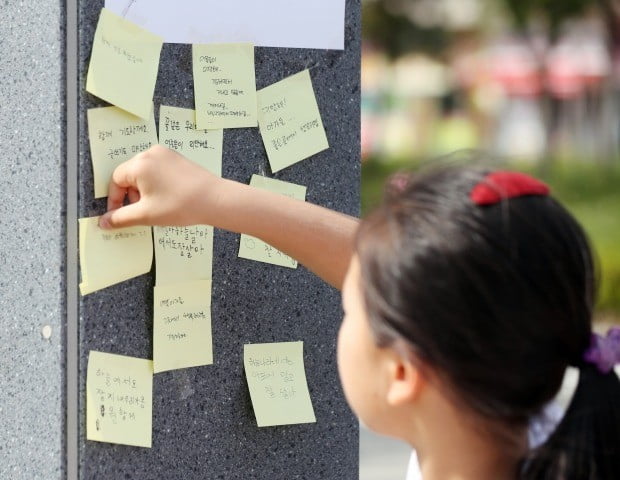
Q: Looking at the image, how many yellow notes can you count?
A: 11